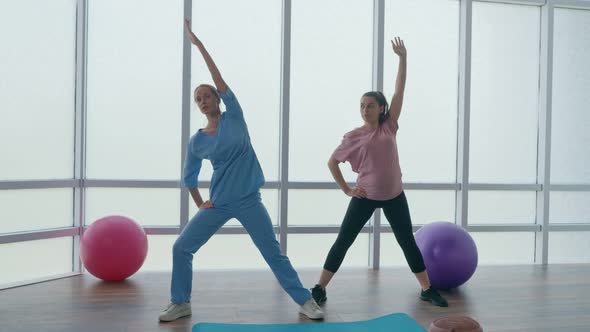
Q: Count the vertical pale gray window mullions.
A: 6